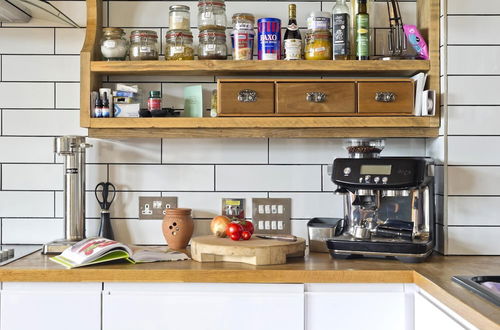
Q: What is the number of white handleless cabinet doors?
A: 4